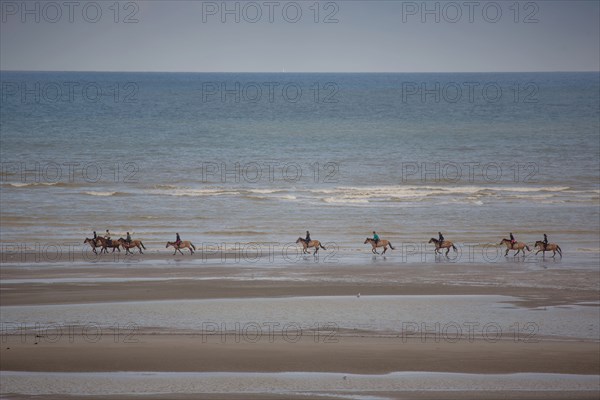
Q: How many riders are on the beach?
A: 9